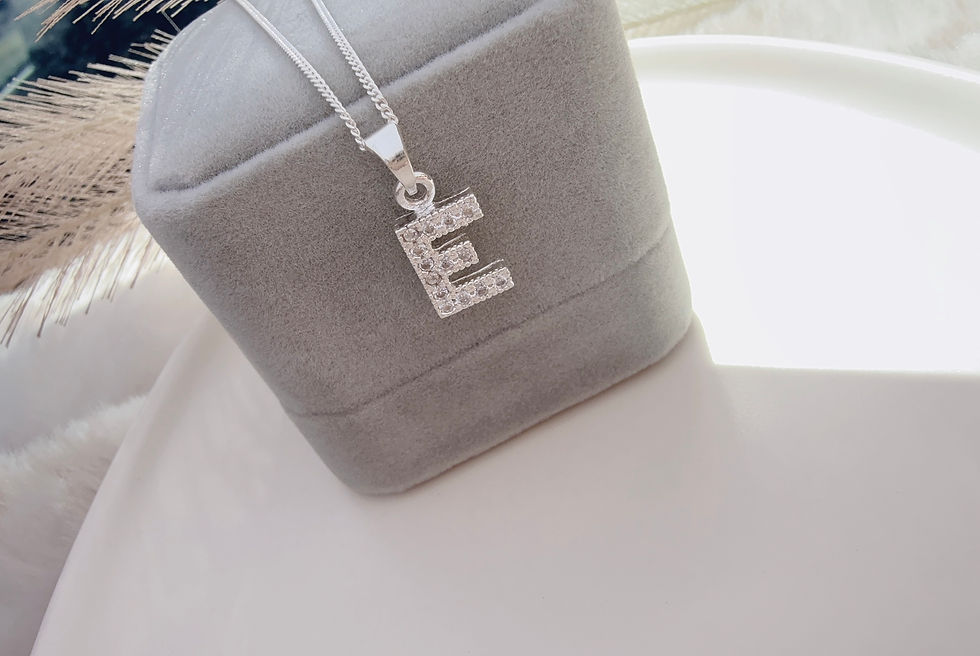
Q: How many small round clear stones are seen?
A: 14